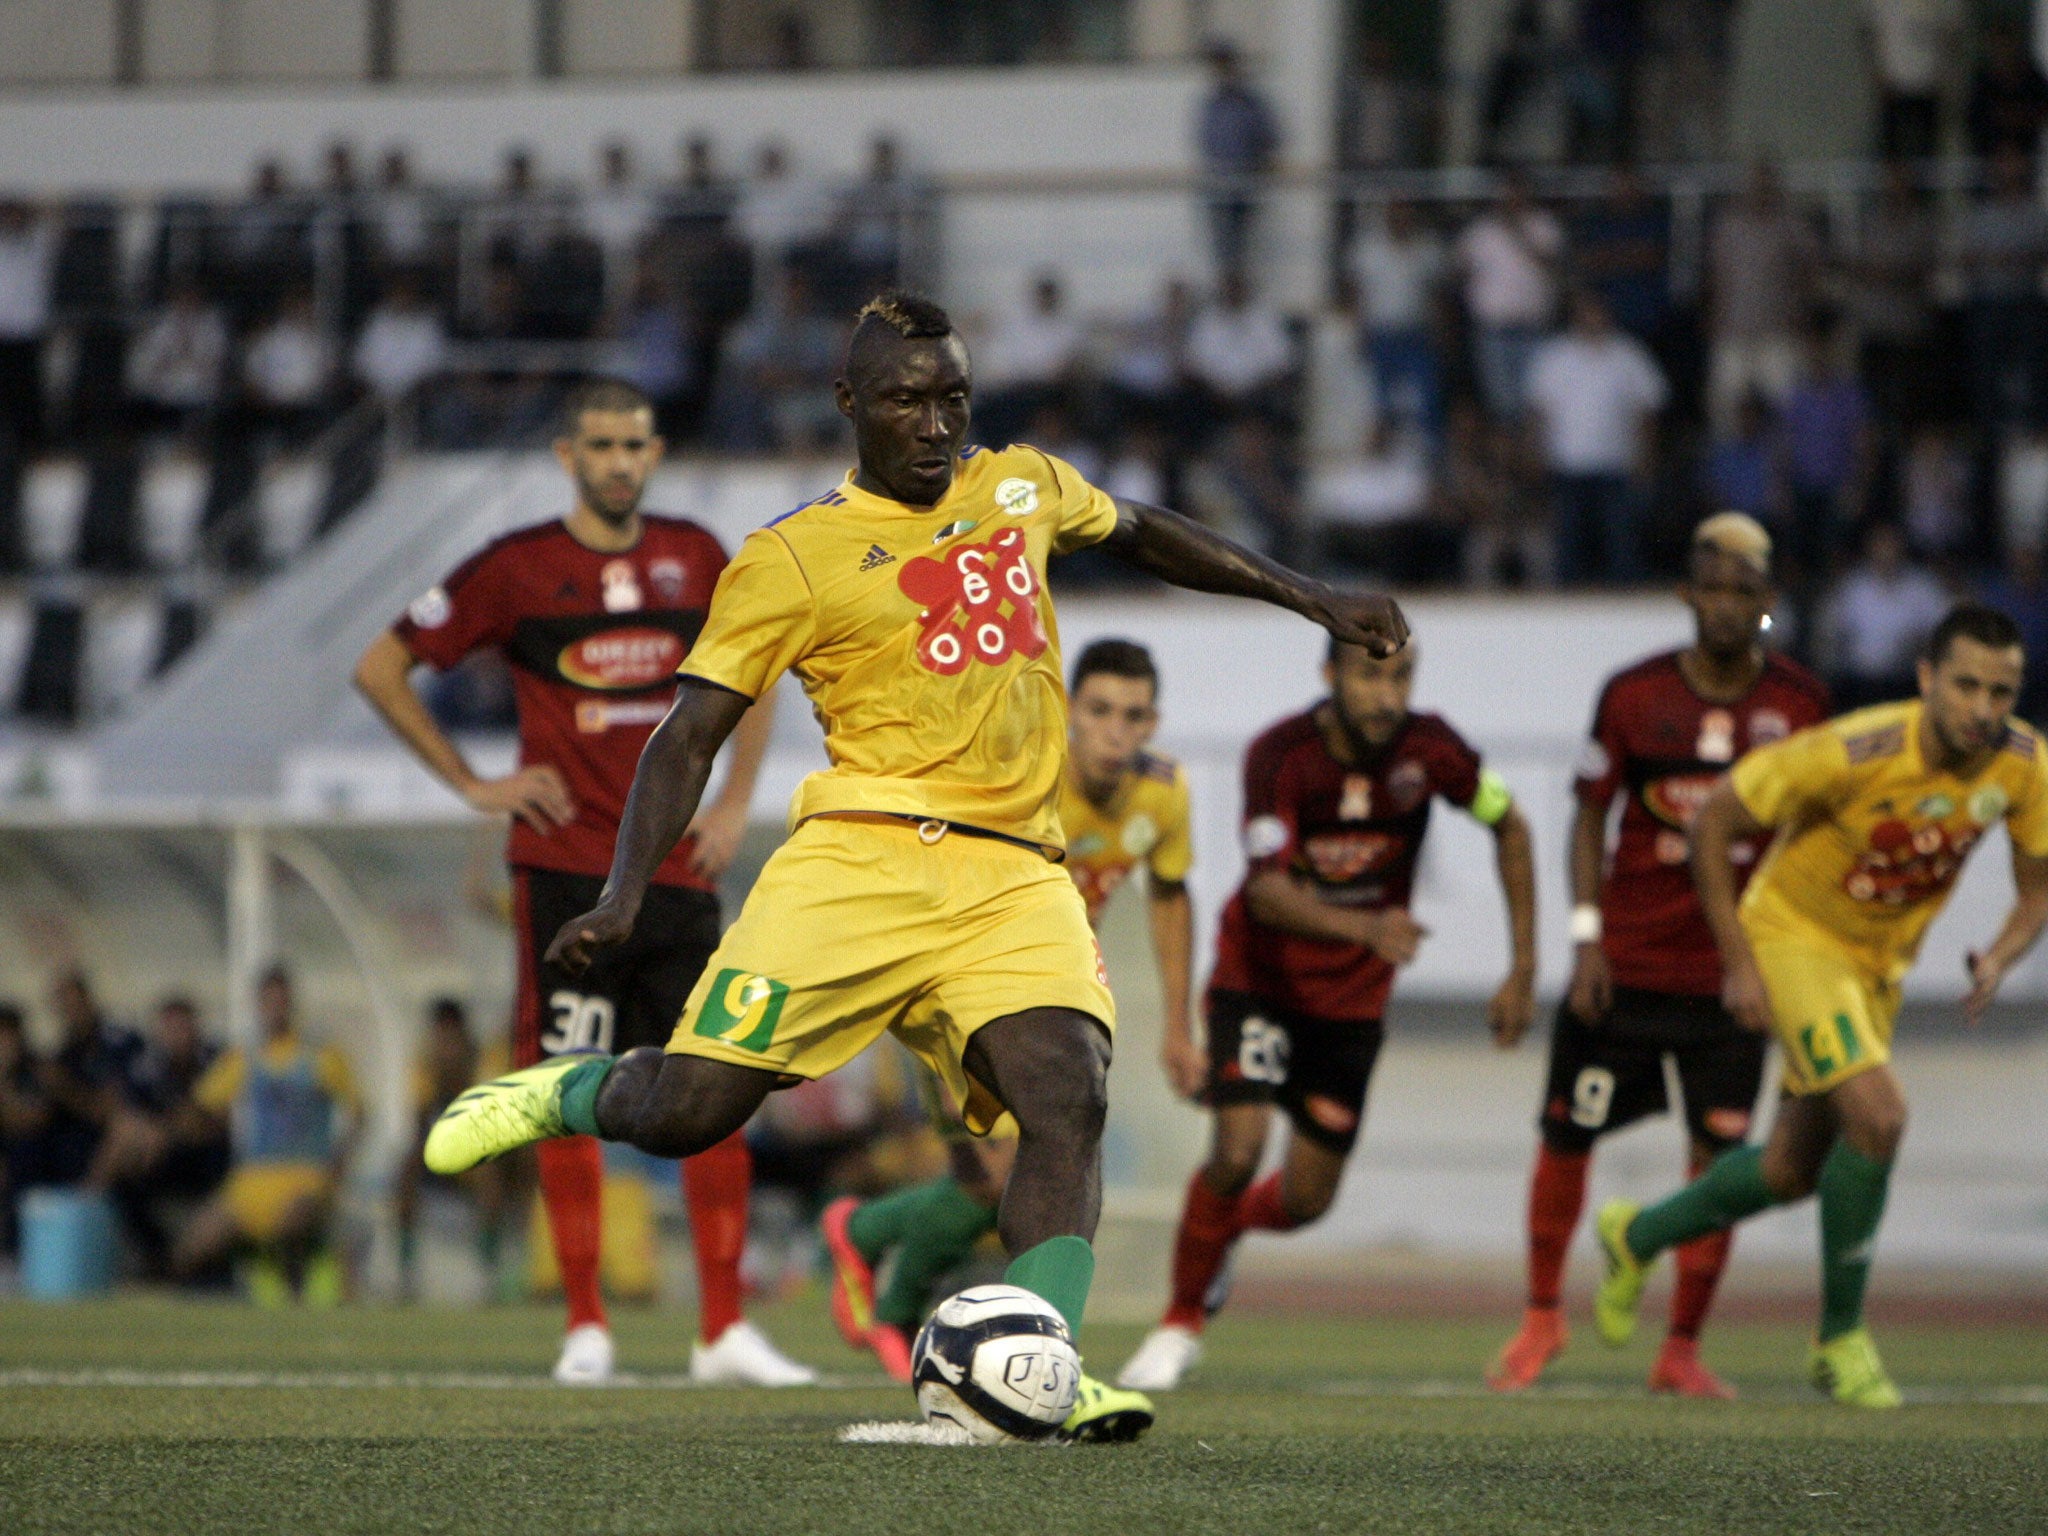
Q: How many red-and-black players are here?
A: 3